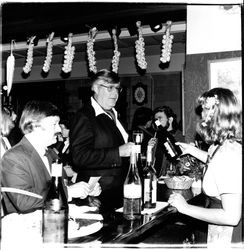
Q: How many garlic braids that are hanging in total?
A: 7